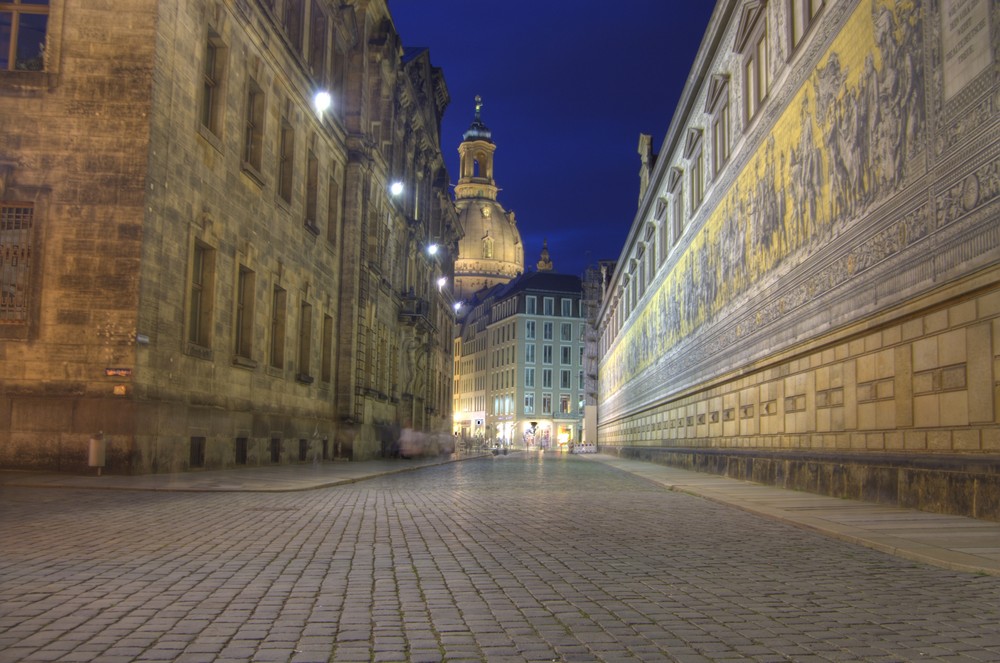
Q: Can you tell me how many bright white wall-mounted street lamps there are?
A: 5